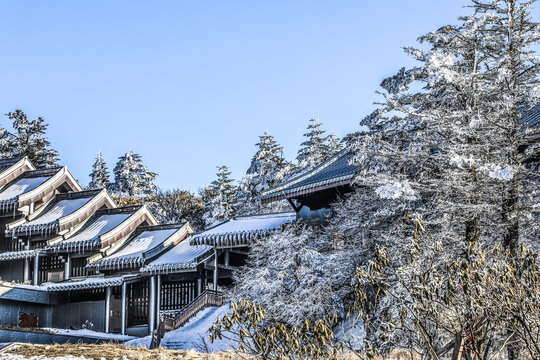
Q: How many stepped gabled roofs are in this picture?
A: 5